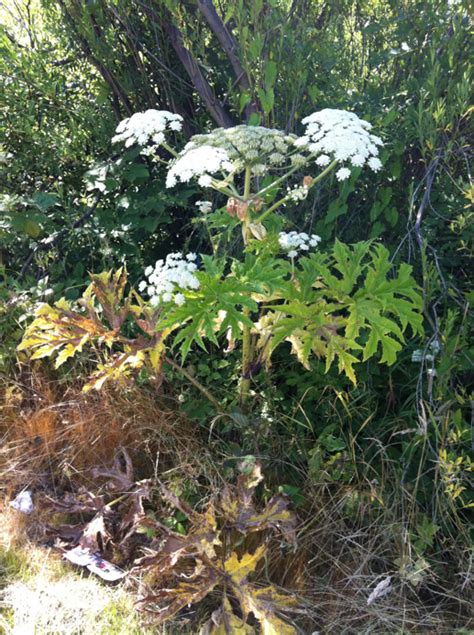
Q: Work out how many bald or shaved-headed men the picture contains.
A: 0